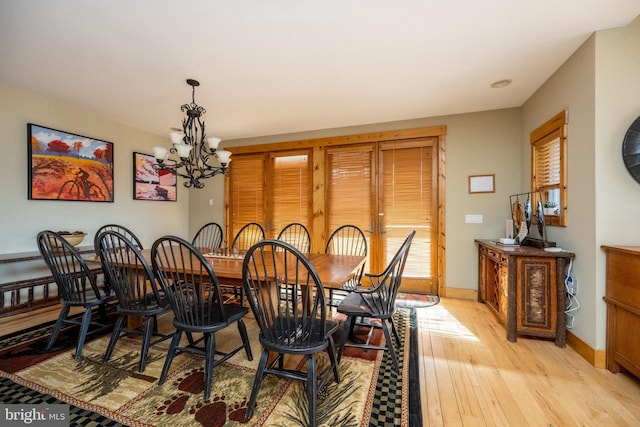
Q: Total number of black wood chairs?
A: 10